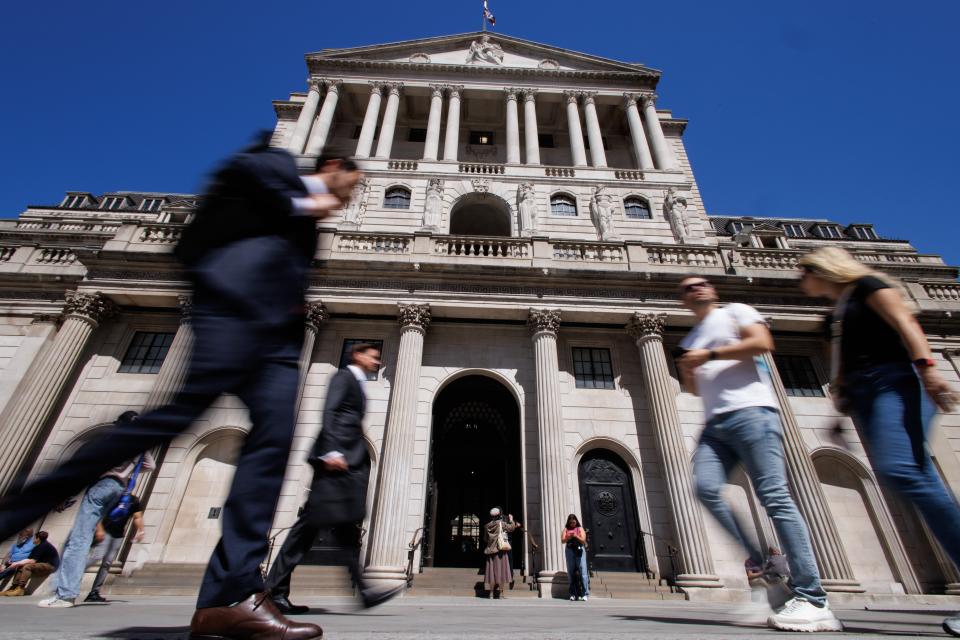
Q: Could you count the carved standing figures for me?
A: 5